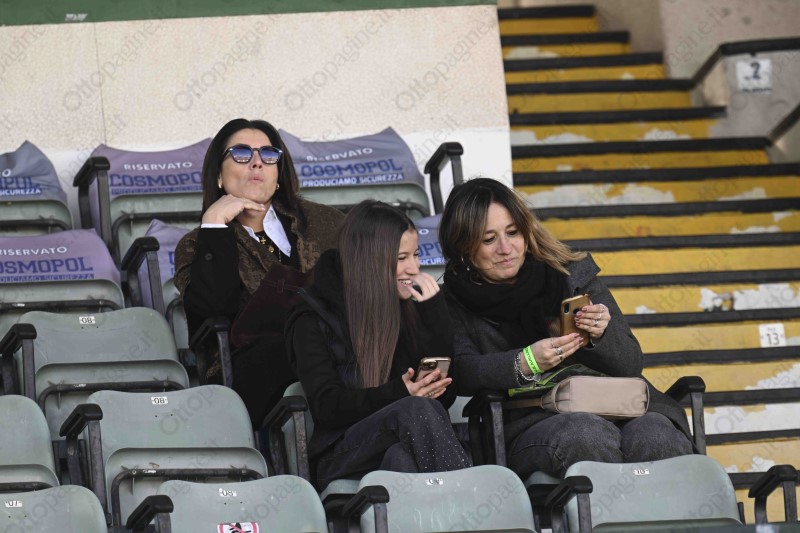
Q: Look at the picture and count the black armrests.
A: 13